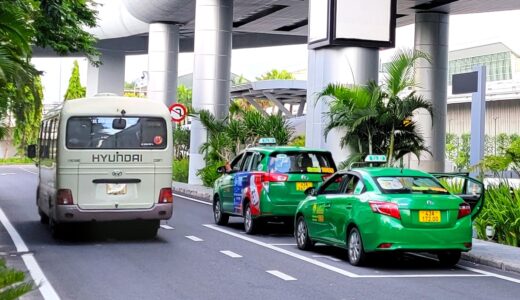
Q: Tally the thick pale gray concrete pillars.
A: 5